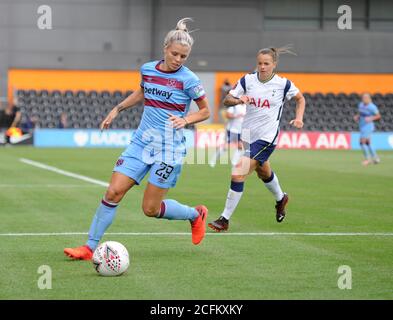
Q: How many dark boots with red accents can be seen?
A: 2